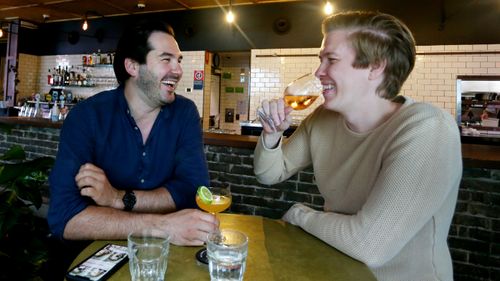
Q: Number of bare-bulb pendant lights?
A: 4